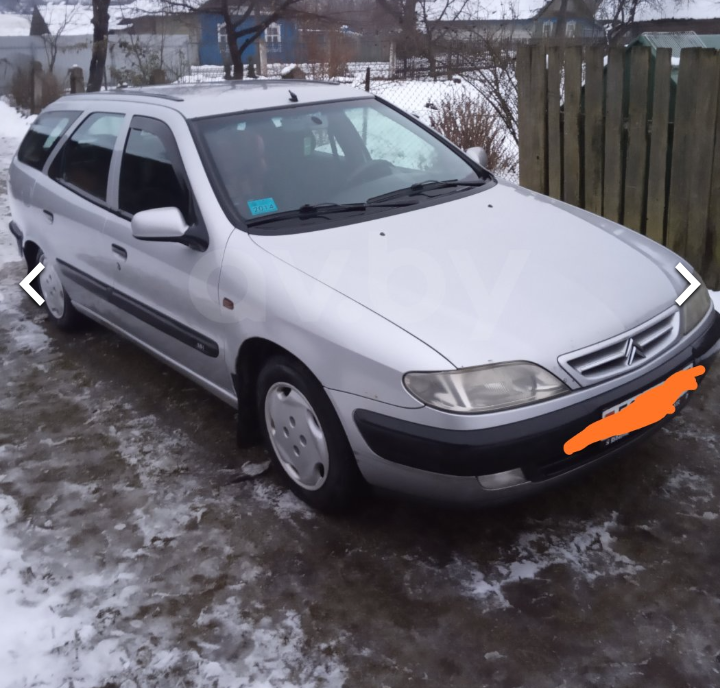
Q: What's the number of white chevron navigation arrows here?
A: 2